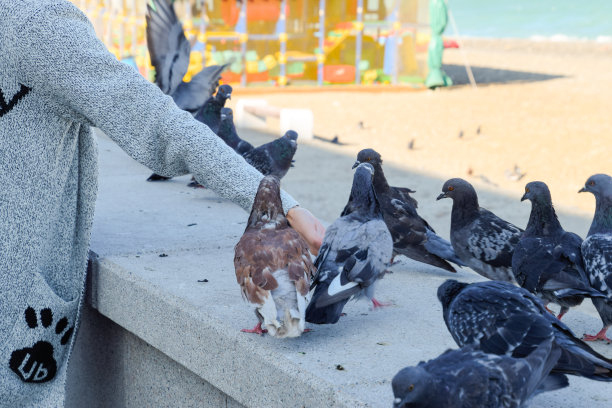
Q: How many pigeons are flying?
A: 1